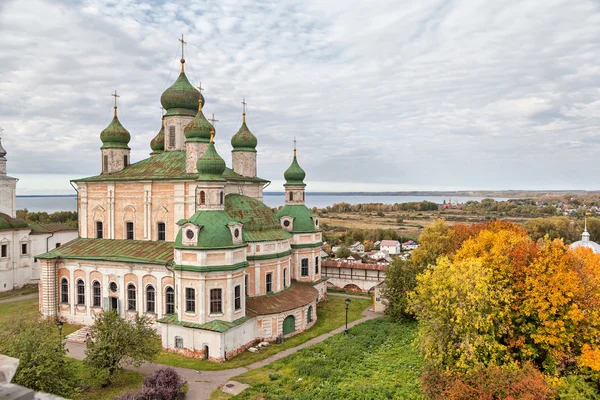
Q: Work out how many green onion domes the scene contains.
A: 7